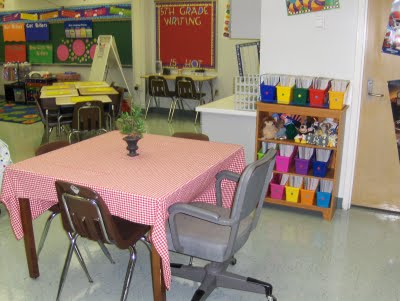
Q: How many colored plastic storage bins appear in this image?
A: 13